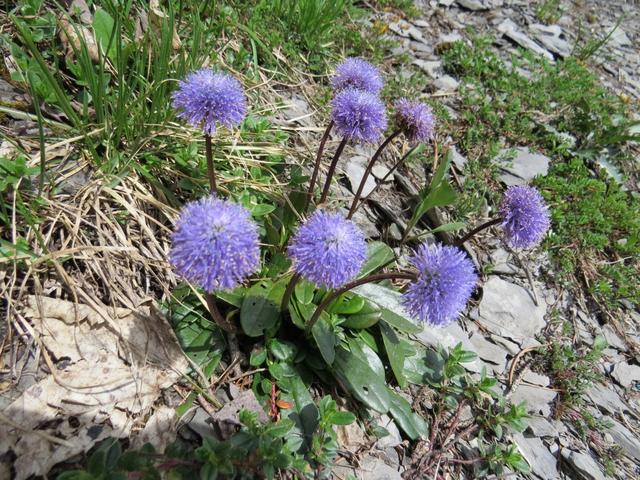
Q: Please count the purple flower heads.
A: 8